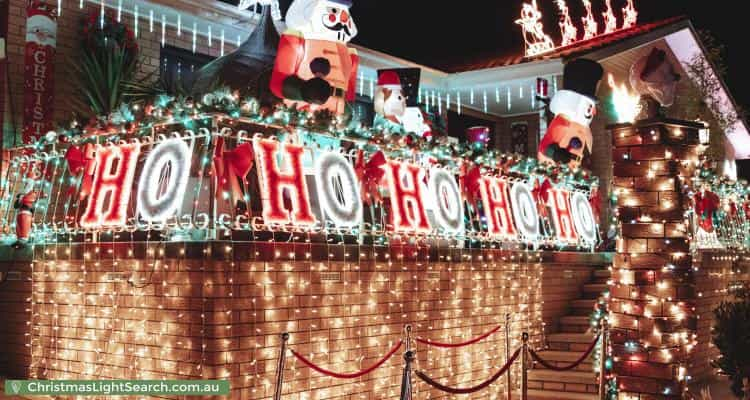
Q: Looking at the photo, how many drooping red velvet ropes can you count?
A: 4